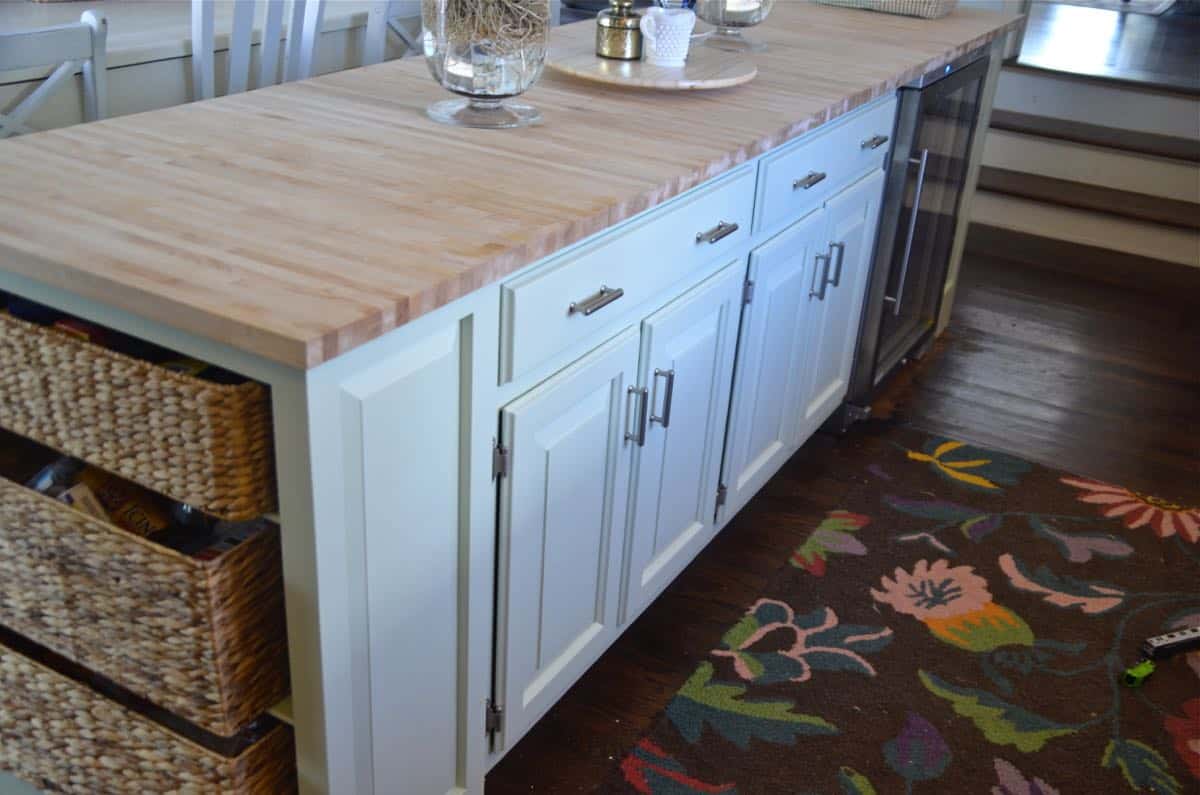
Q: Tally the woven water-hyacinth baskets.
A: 3